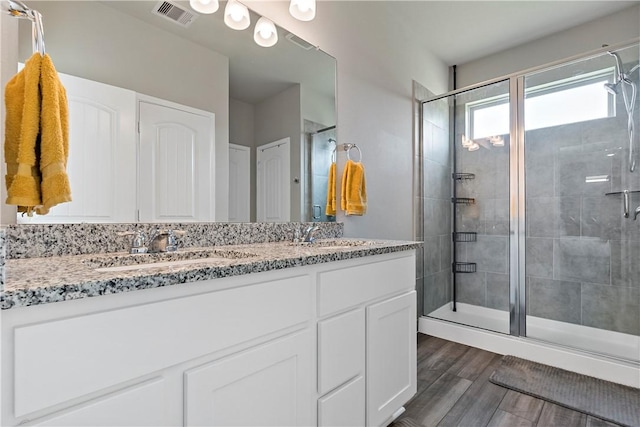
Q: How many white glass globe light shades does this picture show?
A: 4